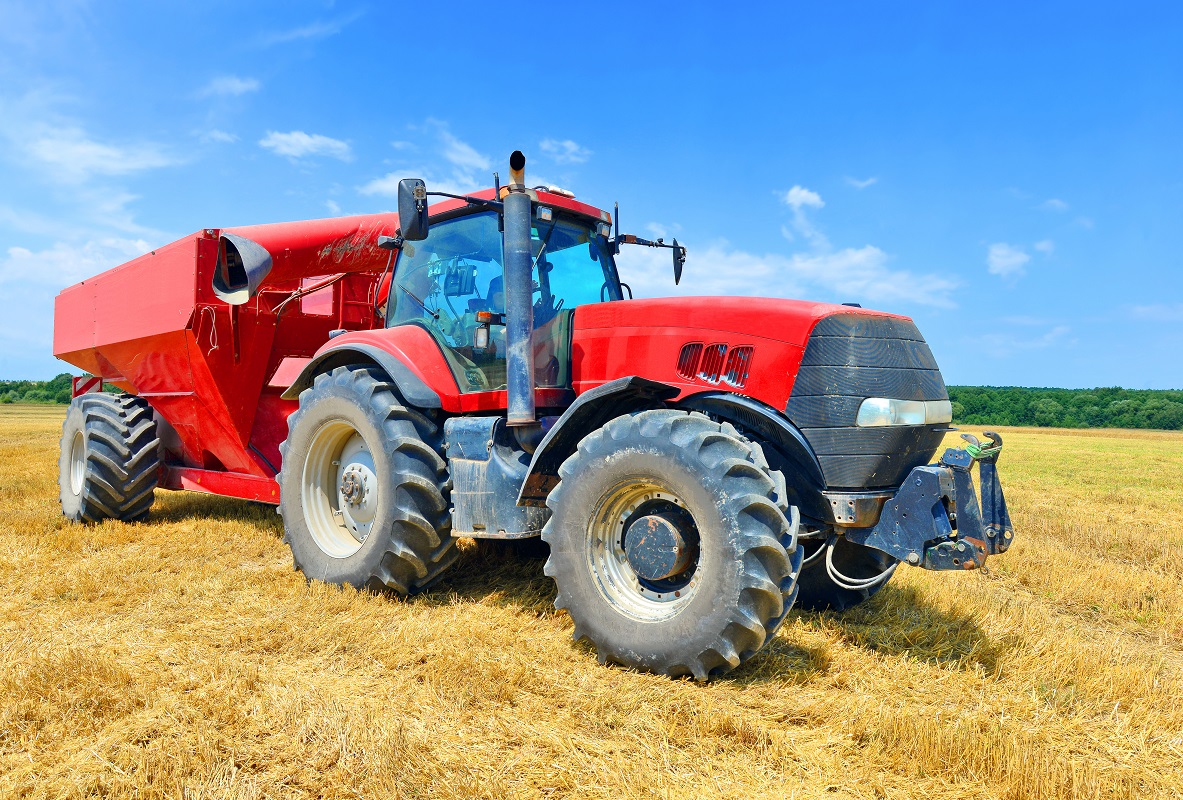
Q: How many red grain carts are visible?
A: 1